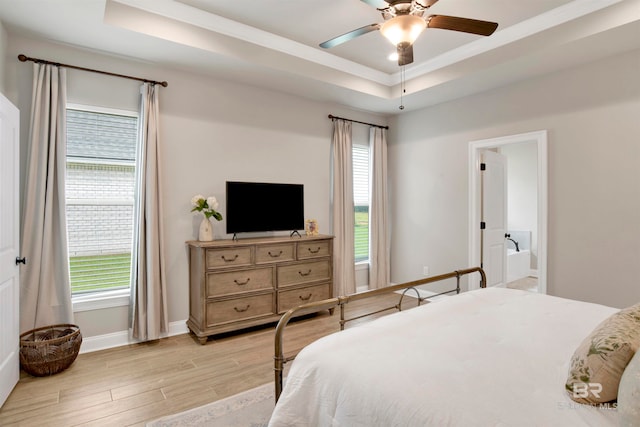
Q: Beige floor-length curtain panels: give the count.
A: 4